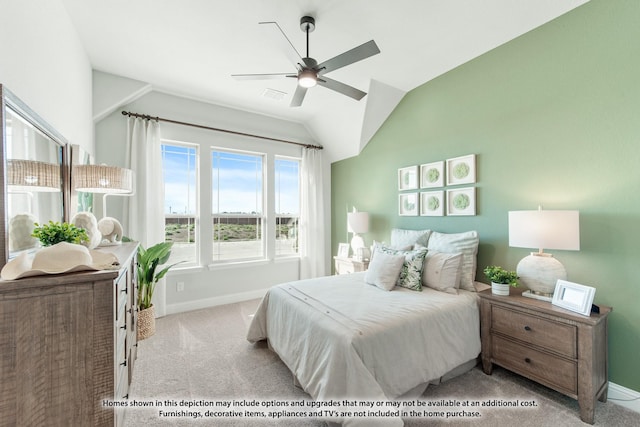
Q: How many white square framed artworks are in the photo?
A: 6